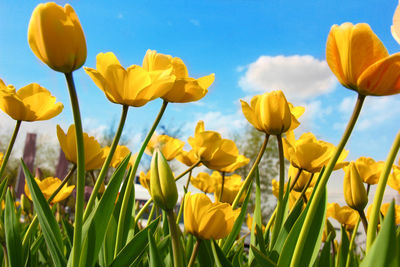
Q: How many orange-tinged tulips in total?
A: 1